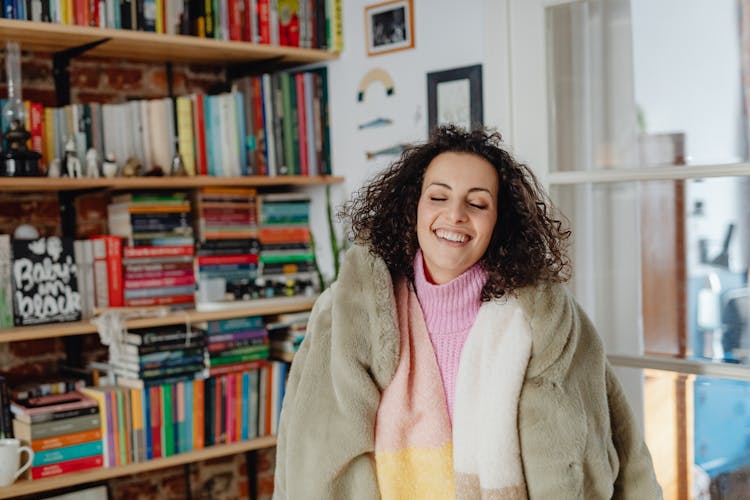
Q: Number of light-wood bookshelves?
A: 4